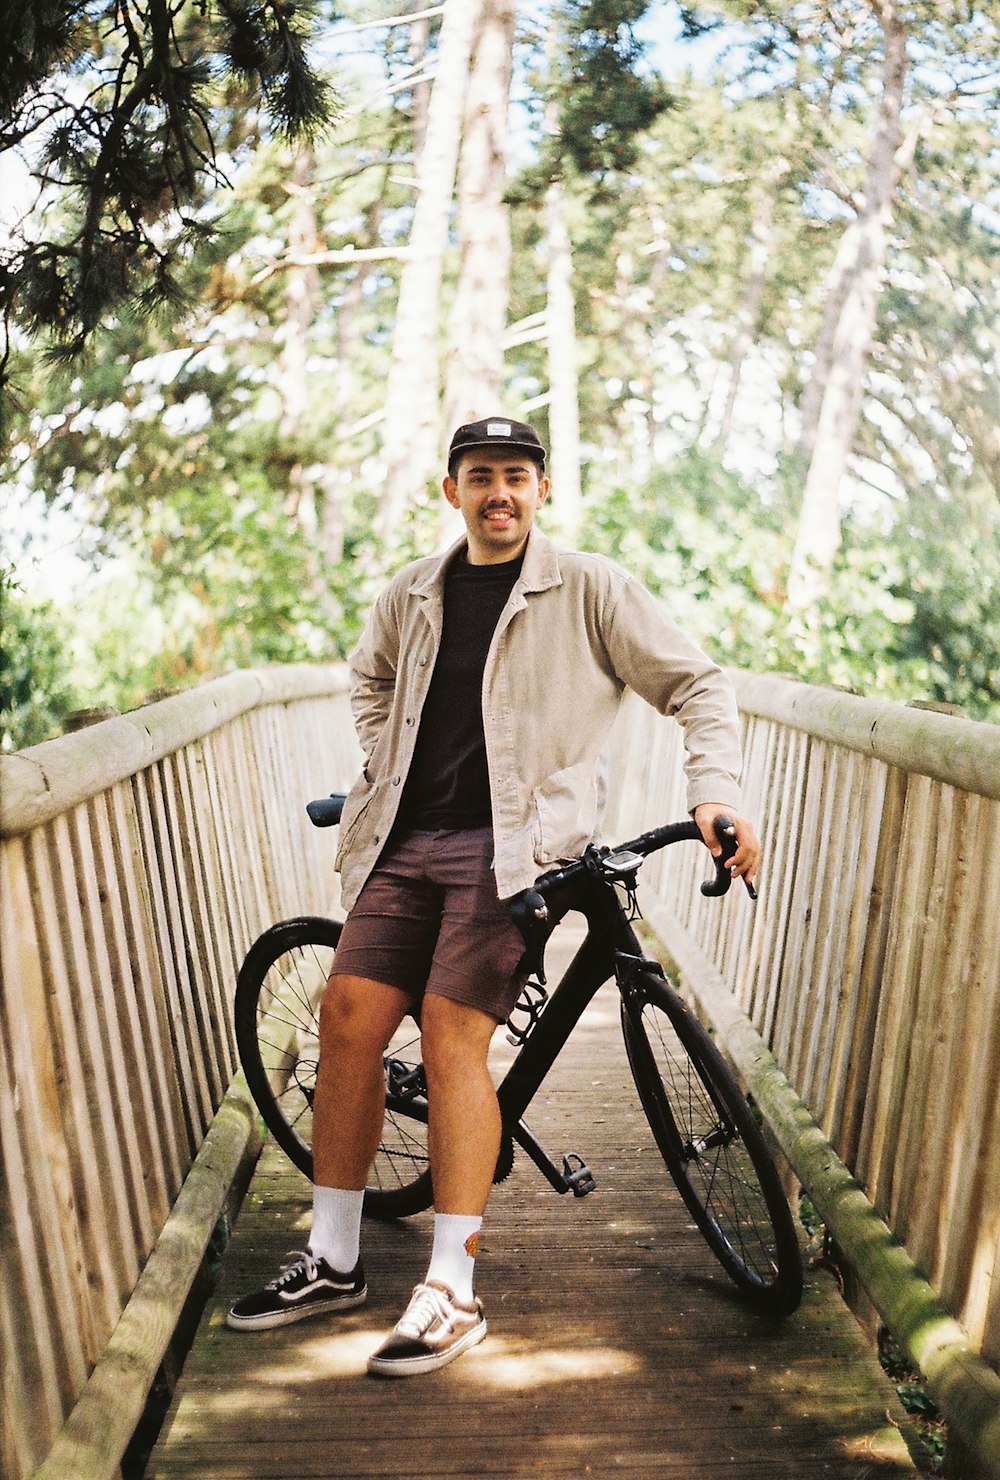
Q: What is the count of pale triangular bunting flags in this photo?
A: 0